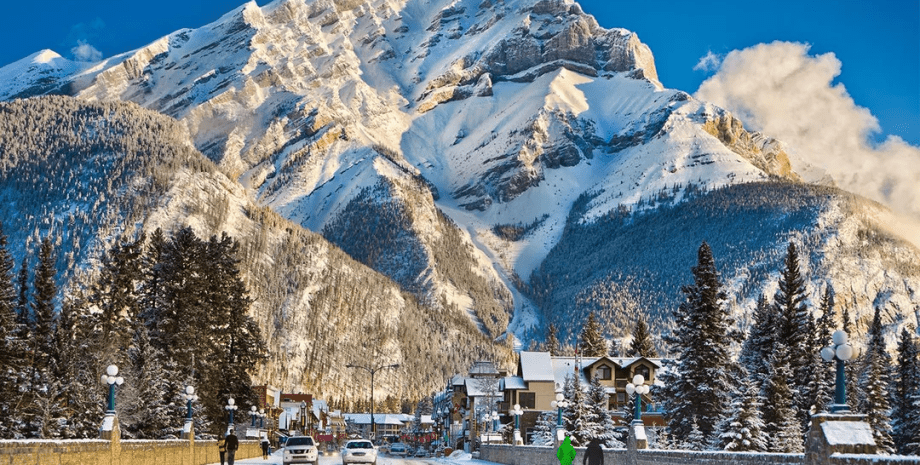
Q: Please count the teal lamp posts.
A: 11